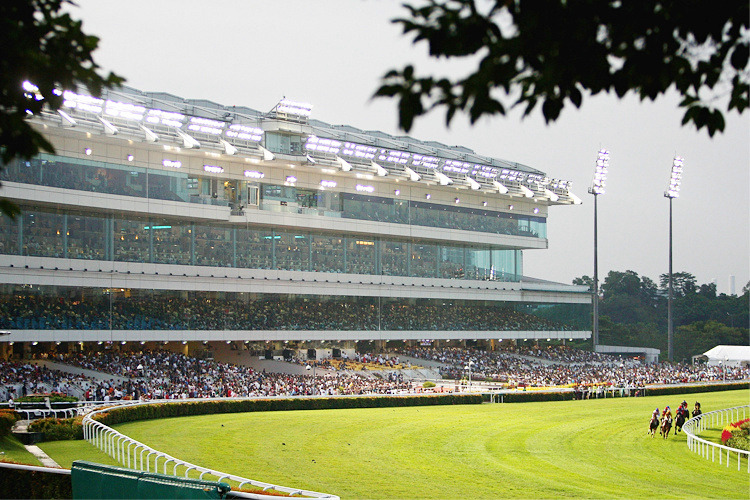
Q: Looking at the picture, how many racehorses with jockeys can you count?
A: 6